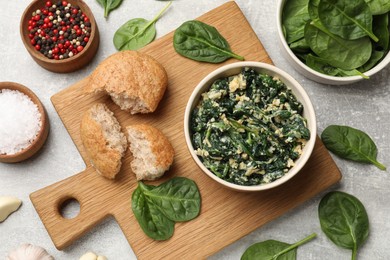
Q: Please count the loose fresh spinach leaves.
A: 8